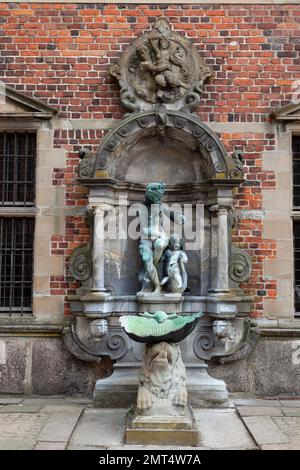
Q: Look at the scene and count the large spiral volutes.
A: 4